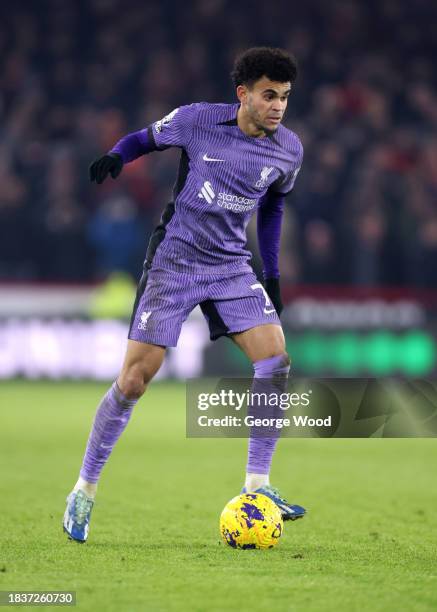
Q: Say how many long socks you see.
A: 2